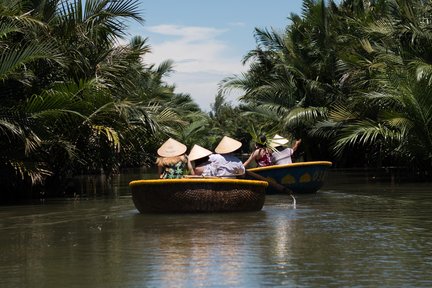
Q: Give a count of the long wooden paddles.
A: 1